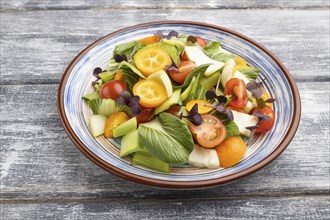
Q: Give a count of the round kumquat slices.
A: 2